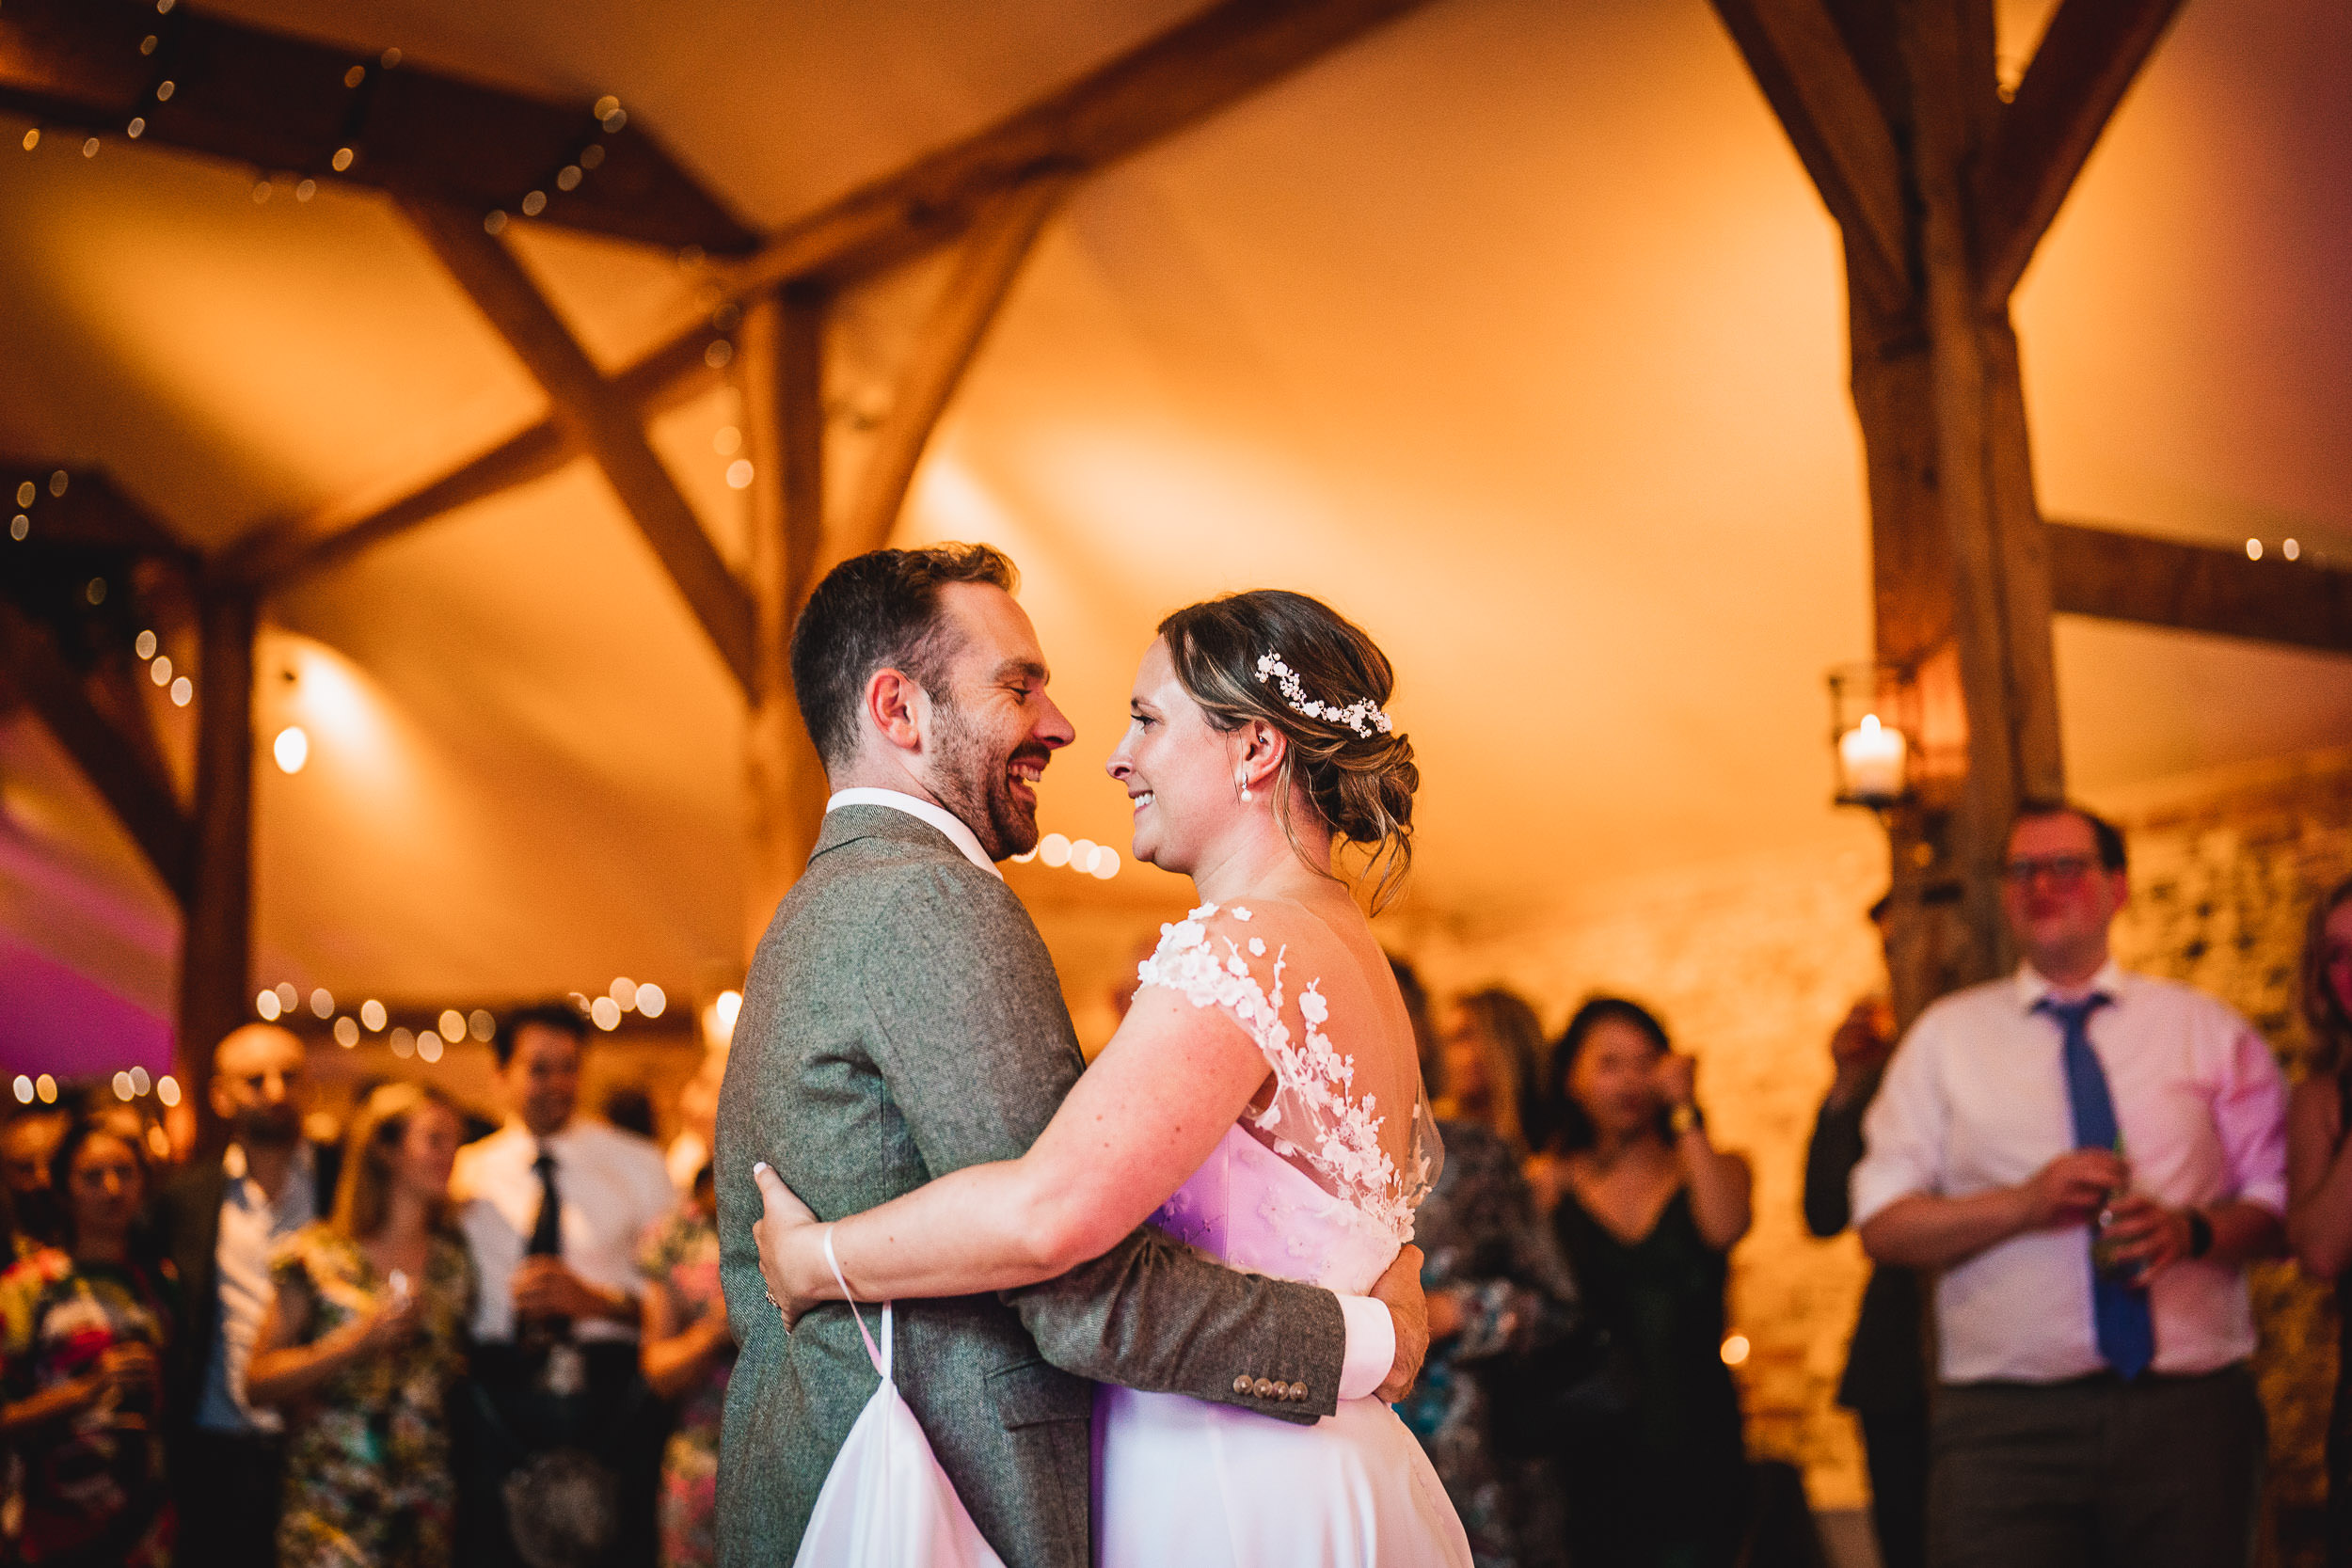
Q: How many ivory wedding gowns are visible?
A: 1